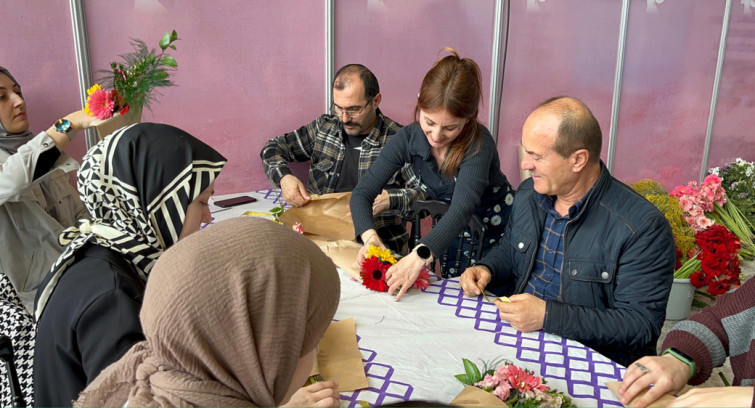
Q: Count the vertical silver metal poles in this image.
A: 5